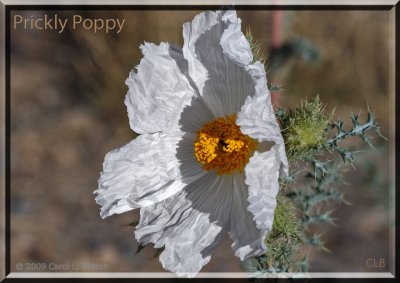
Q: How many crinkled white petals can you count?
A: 6